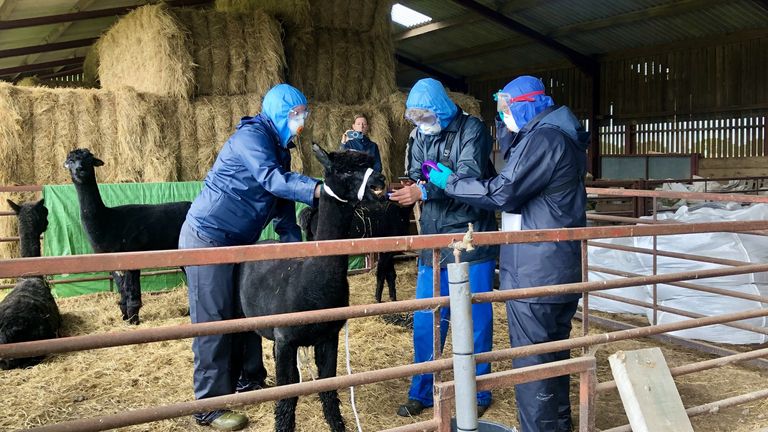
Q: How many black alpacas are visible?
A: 4